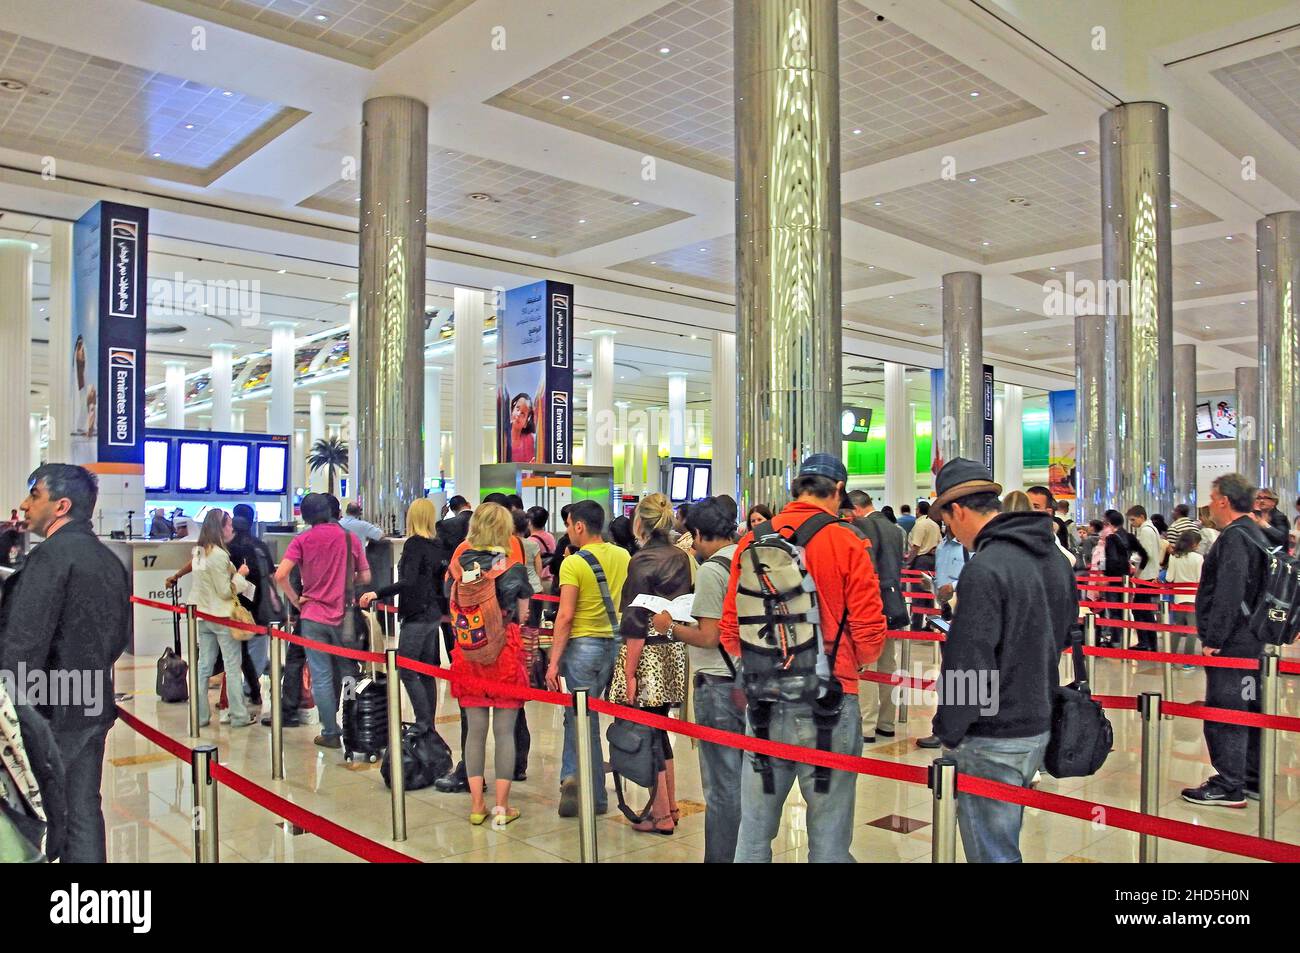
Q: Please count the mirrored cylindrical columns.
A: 8